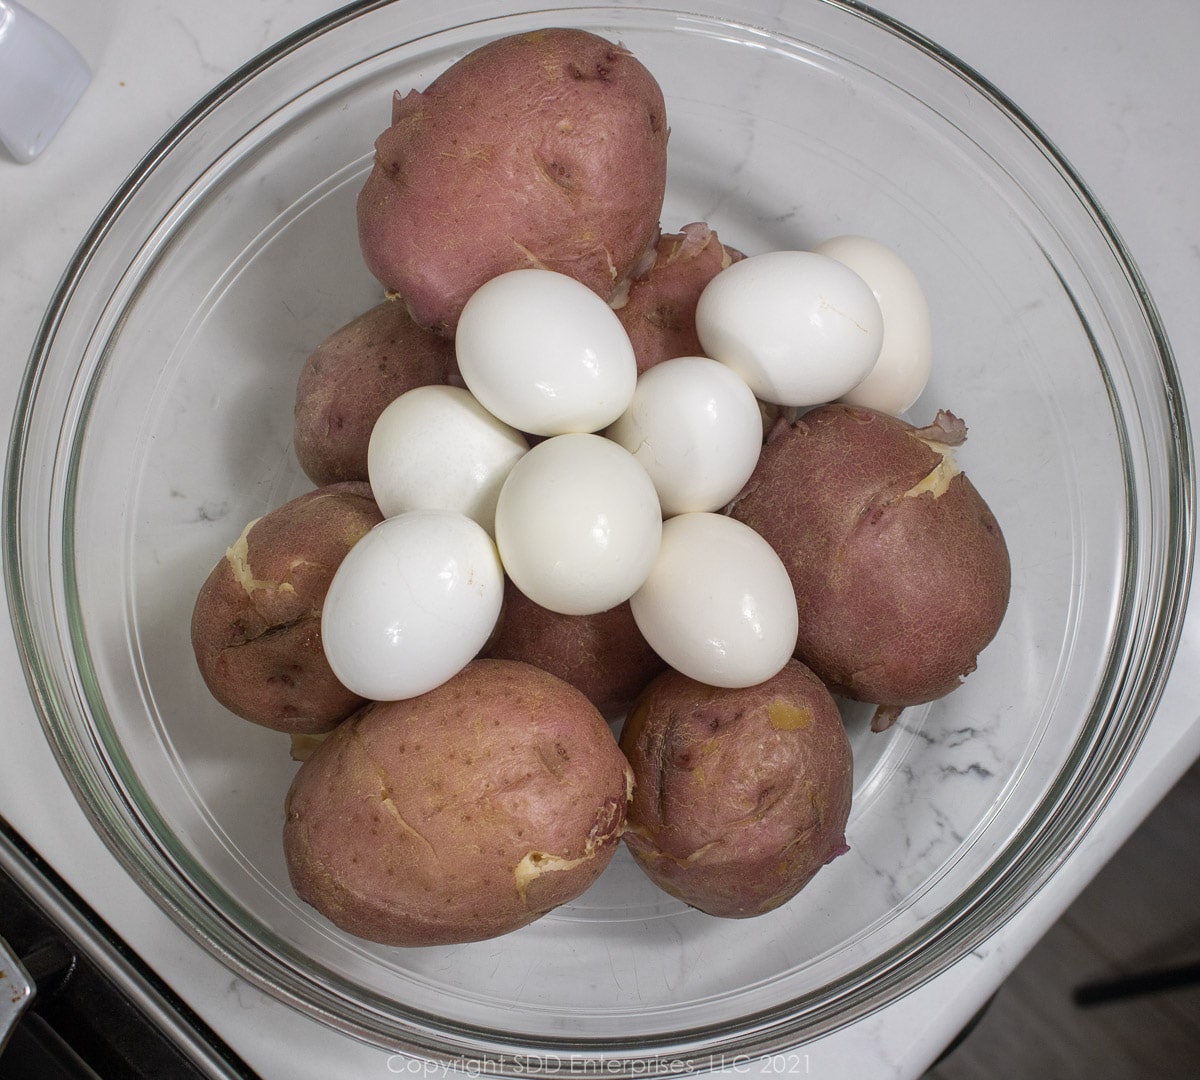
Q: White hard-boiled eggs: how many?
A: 8